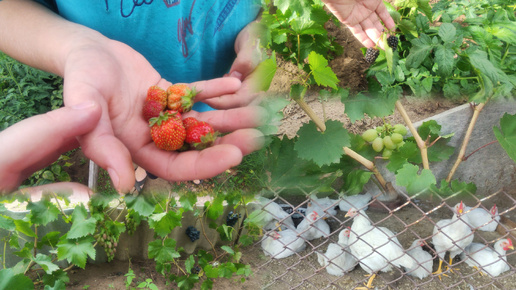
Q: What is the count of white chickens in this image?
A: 11